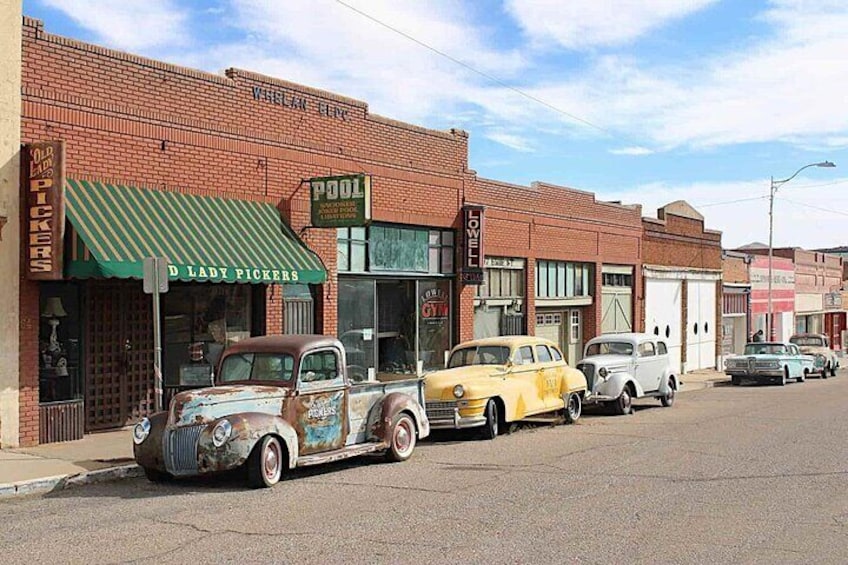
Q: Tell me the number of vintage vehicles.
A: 5